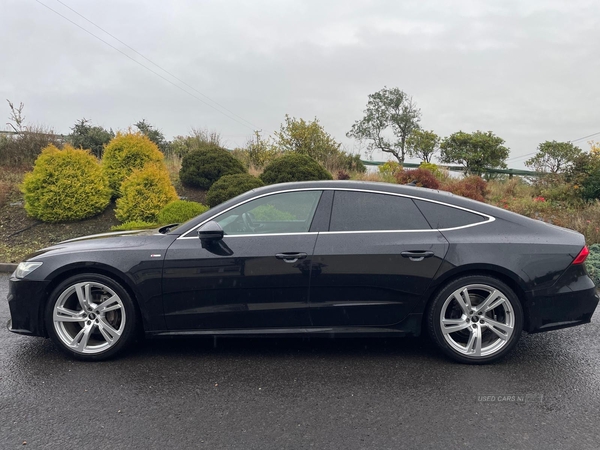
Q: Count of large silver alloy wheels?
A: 2